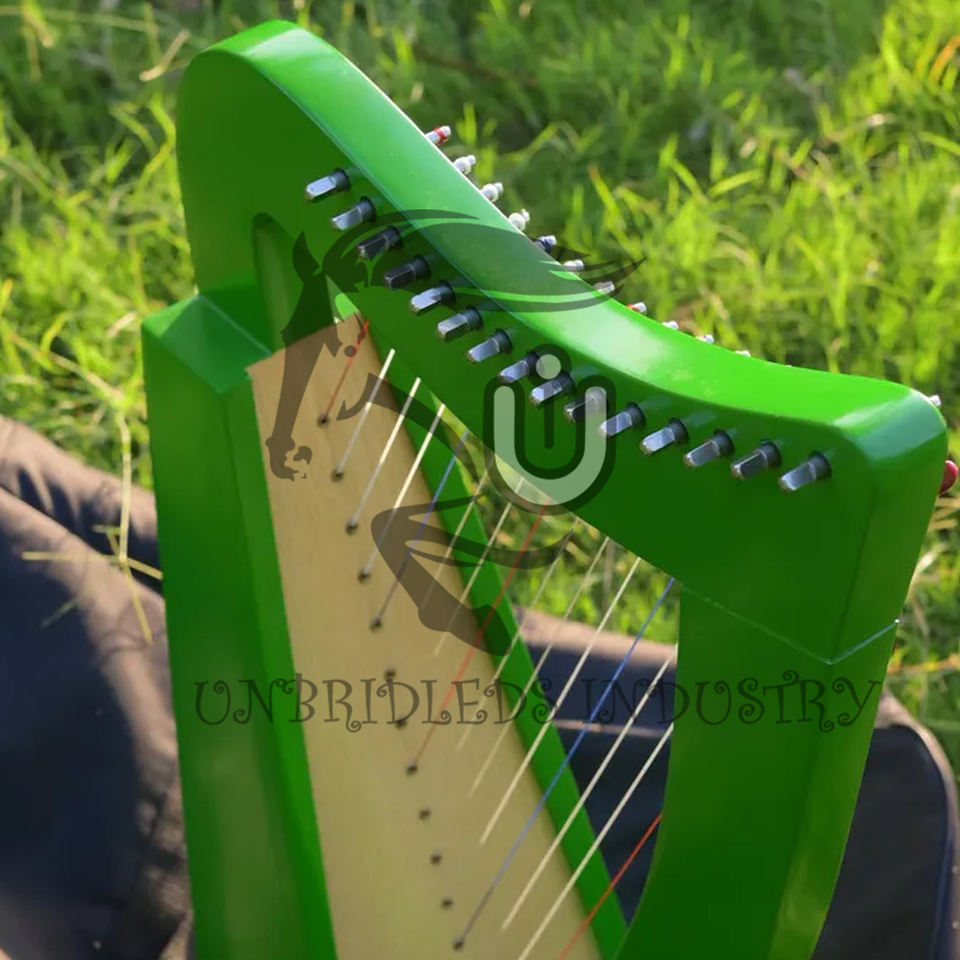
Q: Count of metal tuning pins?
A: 15